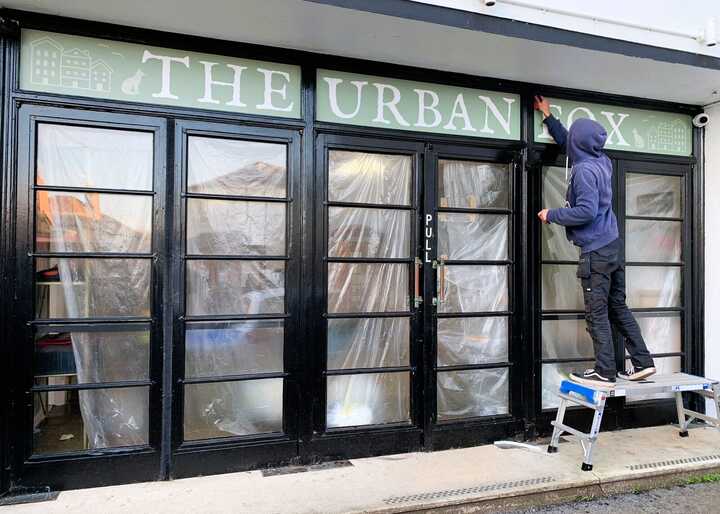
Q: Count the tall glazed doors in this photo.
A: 6